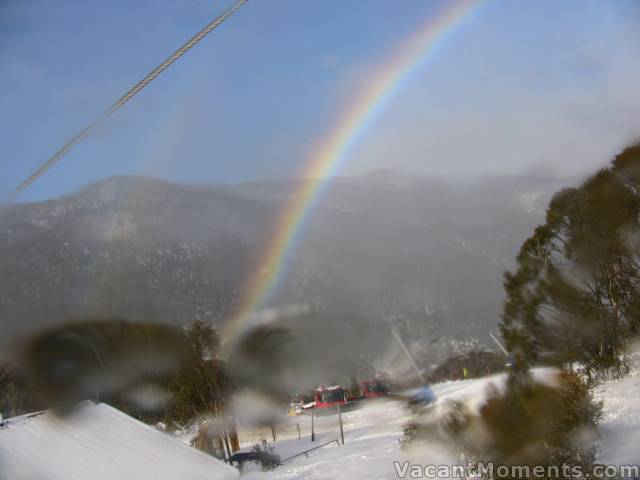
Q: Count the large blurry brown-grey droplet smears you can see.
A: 2